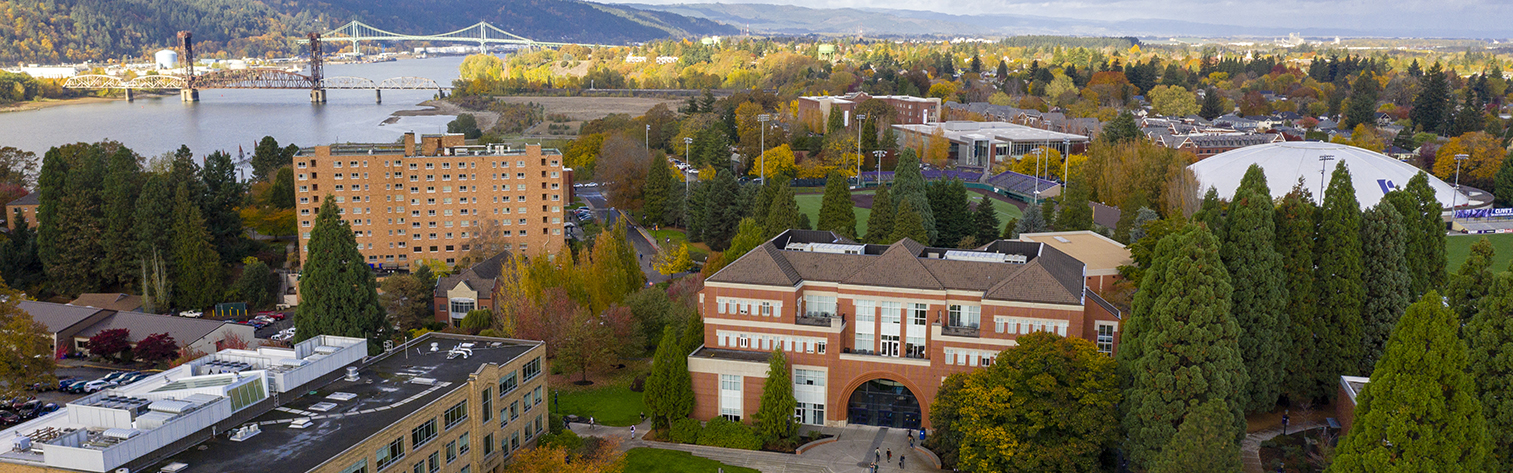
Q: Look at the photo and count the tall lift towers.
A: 2